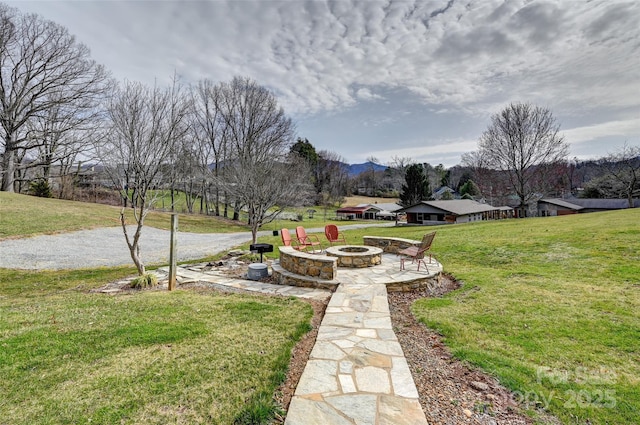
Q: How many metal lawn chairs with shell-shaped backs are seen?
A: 3